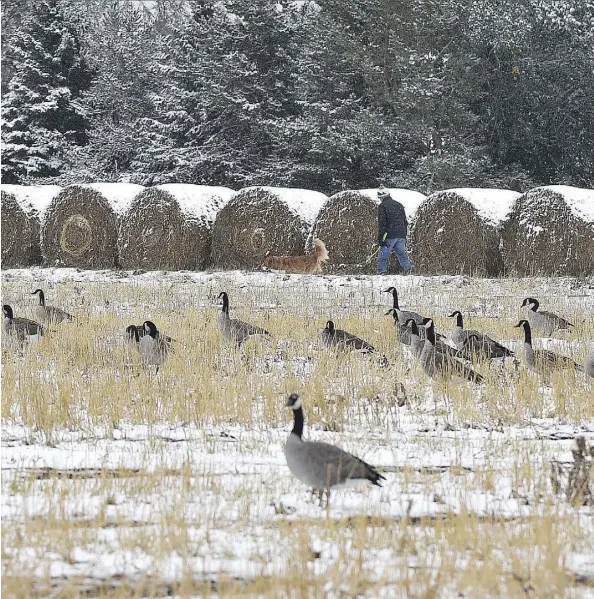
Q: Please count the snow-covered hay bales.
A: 7